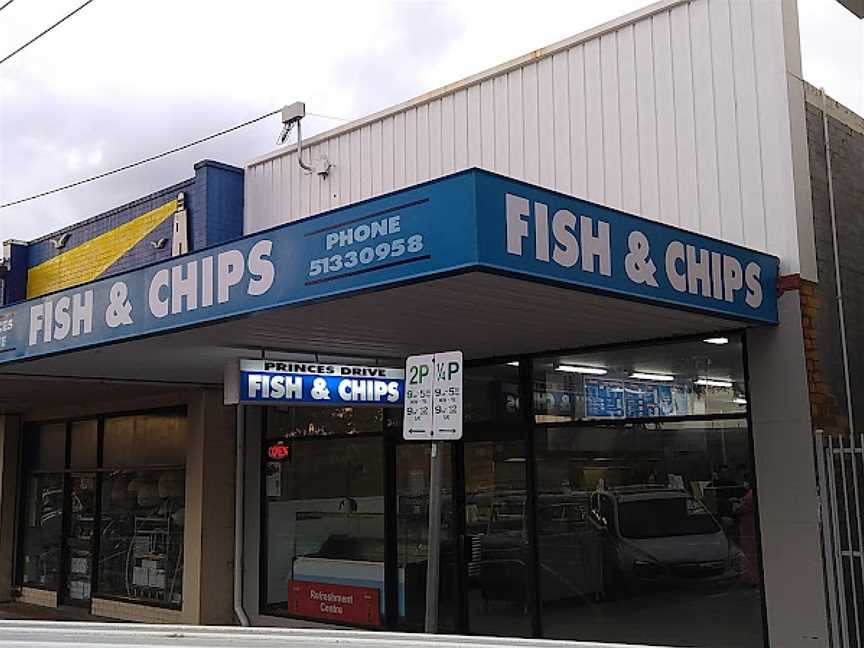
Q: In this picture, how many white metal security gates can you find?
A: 1